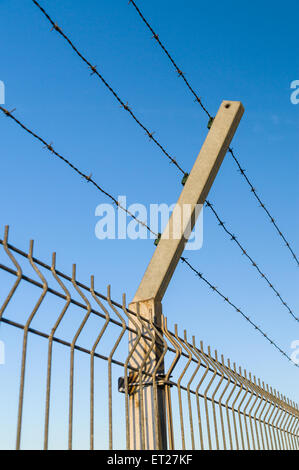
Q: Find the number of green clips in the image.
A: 3